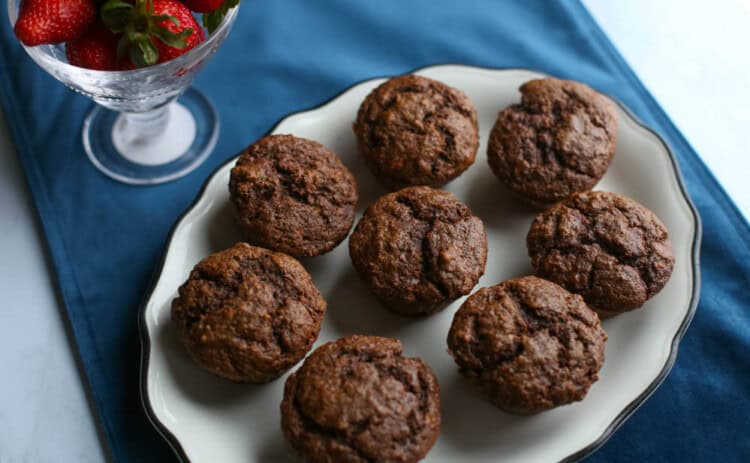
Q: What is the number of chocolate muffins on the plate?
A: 8